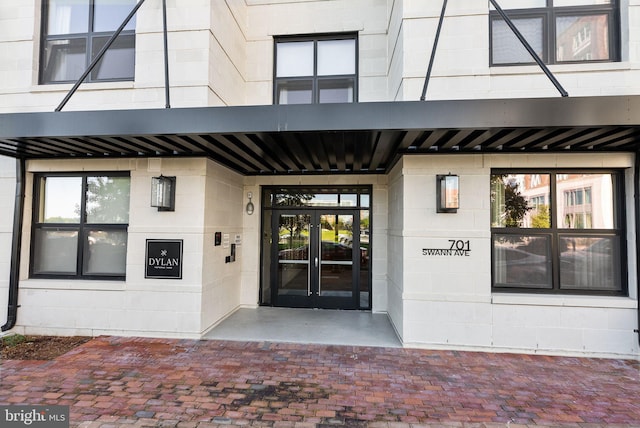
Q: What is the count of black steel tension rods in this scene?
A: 4